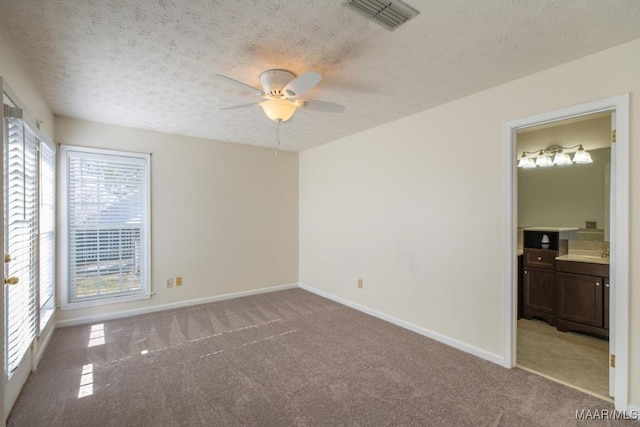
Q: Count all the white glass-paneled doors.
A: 1